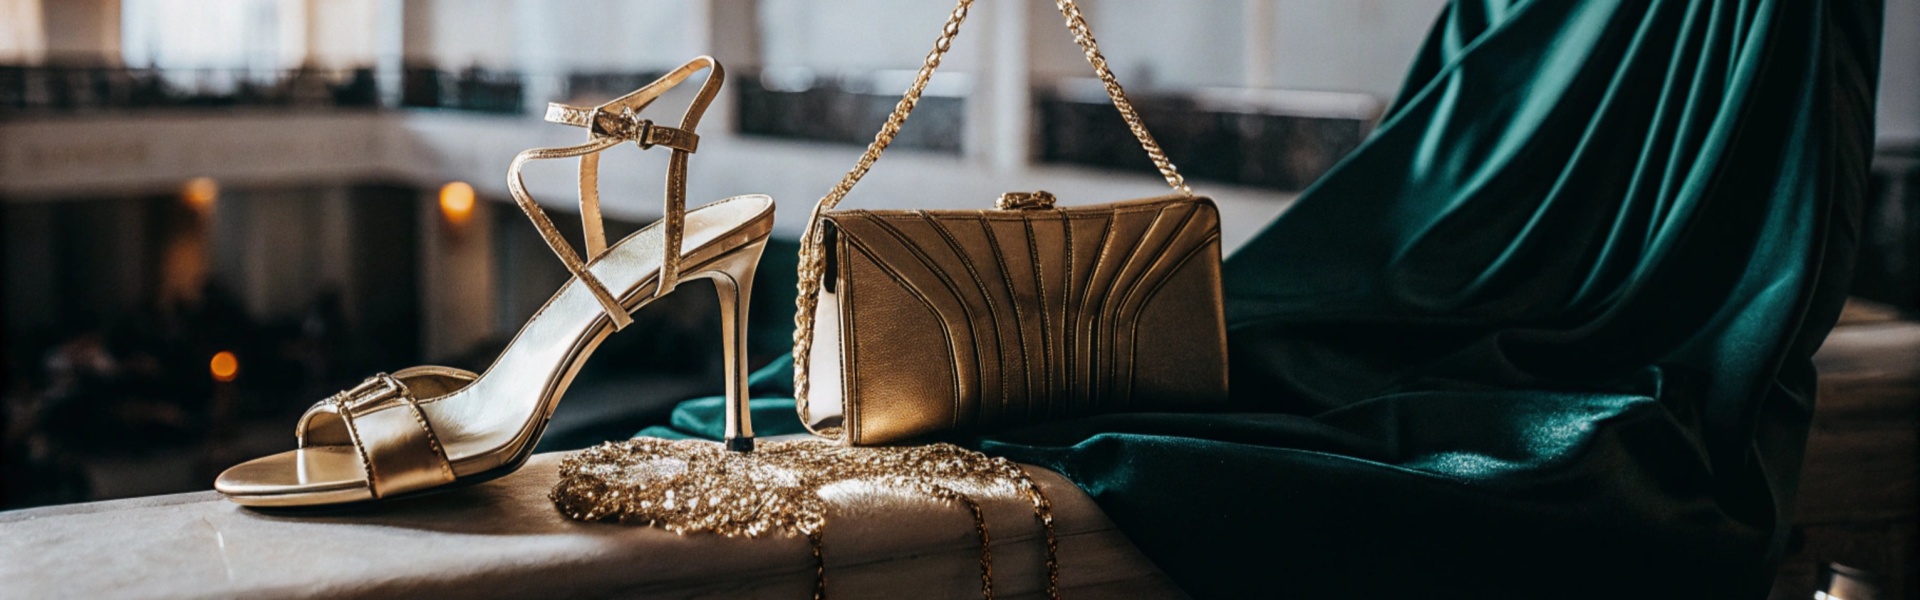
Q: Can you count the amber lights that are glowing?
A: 3